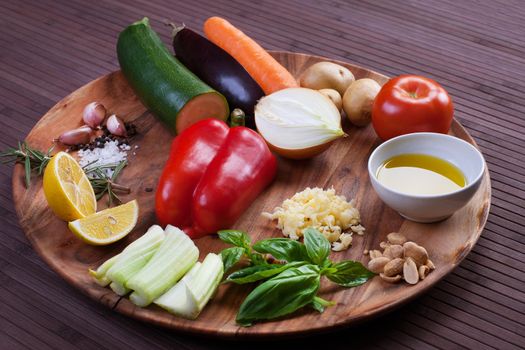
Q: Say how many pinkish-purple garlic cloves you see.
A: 3